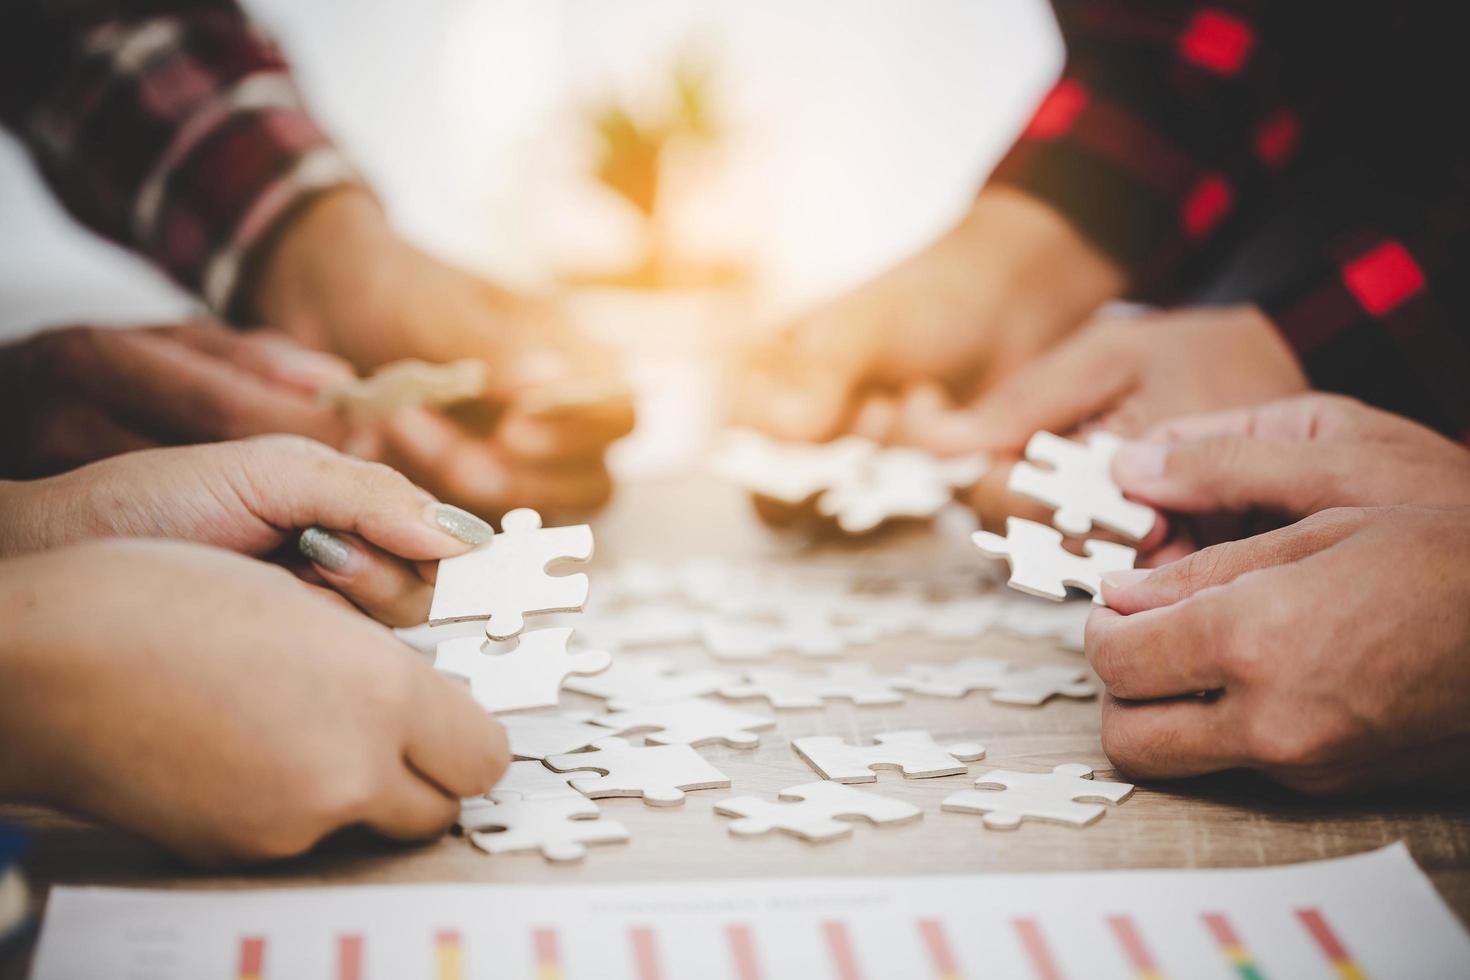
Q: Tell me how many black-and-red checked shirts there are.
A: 1